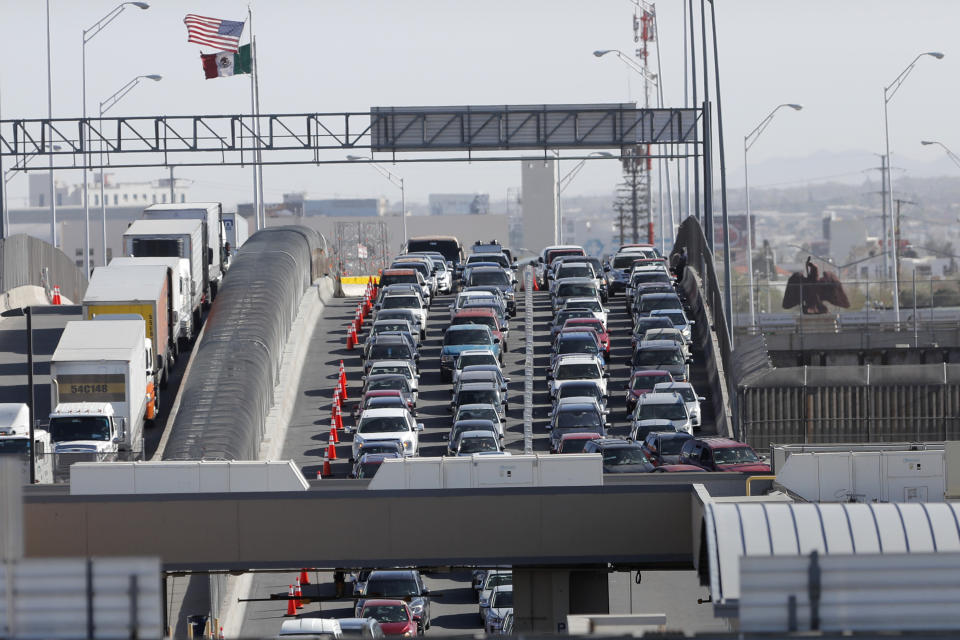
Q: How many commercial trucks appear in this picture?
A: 7